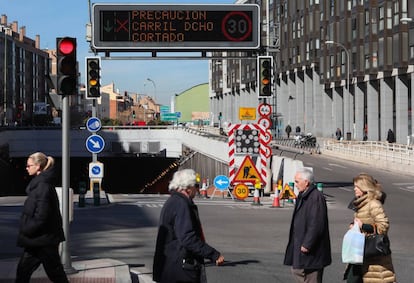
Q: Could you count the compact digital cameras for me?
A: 0